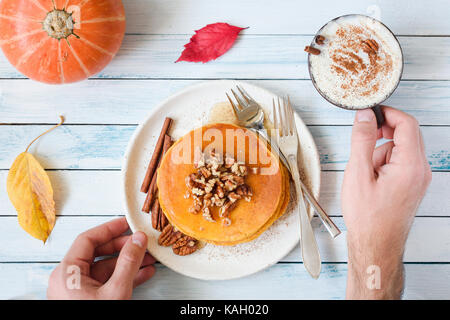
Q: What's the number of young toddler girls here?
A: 0